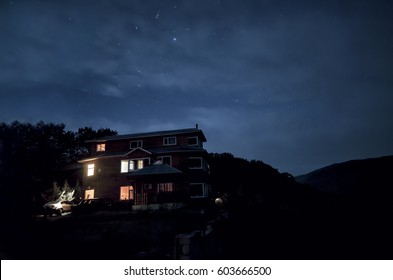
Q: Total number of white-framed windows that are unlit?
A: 6